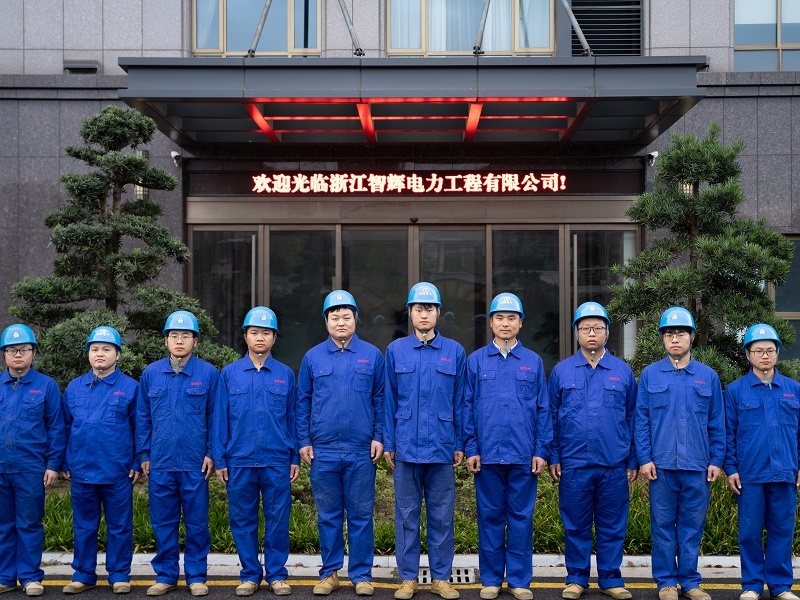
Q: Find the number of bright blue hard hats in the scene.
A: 10